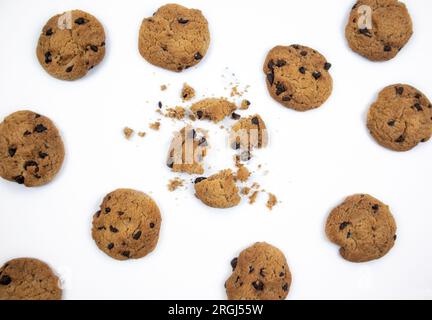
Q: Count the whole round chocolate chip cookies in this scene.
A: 10